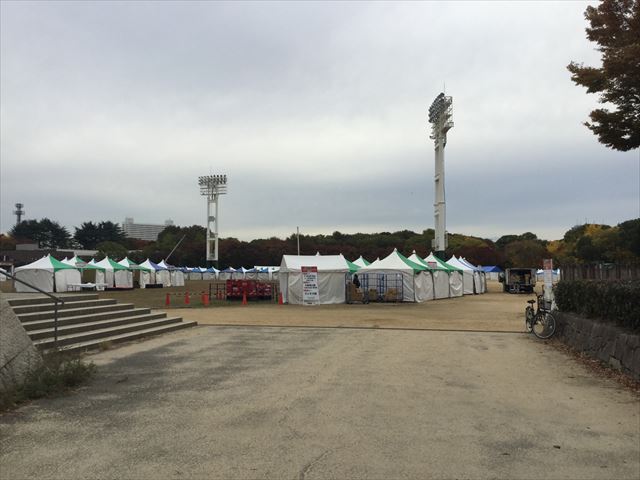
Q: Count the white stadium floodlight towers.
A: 2